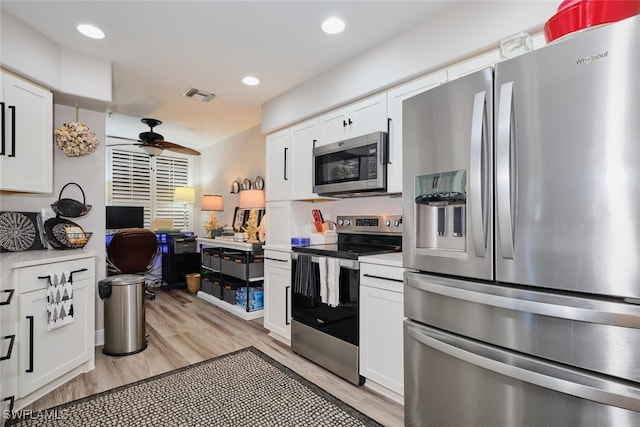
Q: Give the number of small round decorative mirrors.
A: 3